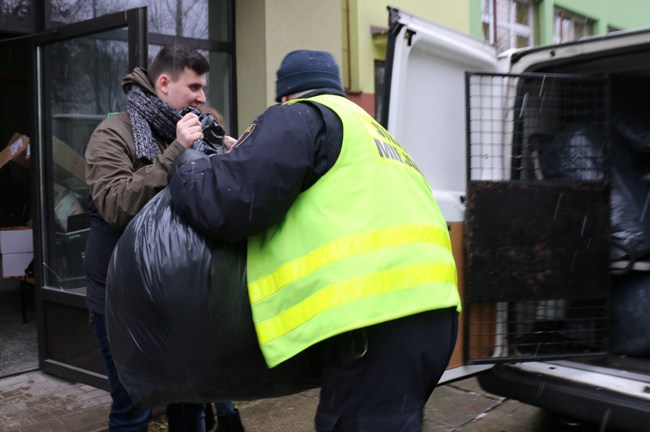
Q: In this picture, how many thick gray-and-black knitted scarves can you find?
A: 1